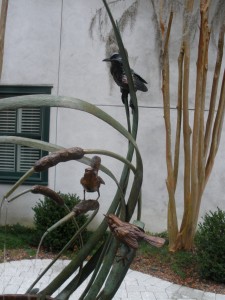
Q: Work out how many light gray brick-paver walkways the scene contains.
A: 1